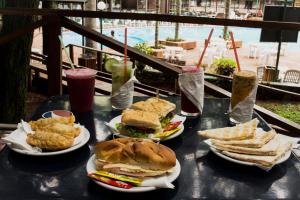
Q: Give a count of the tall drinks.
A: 4